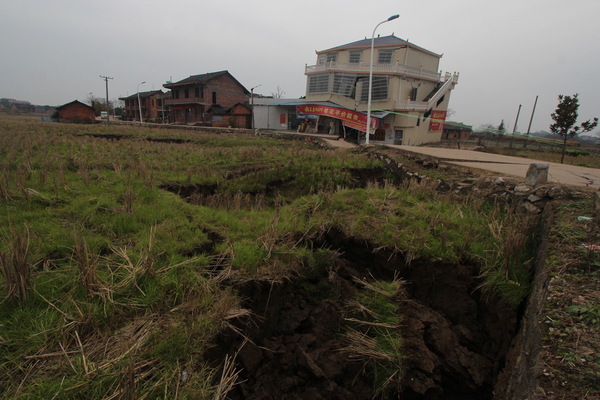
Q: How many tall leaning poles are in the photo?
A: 2